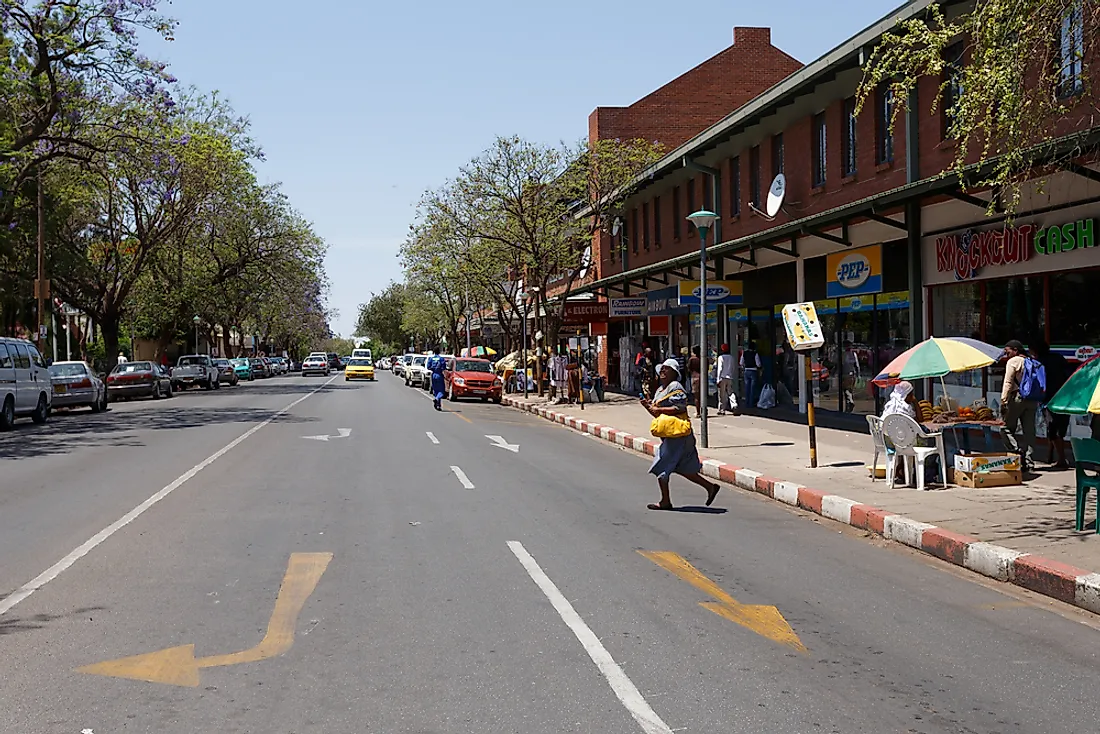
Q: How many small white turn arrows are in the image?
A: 2